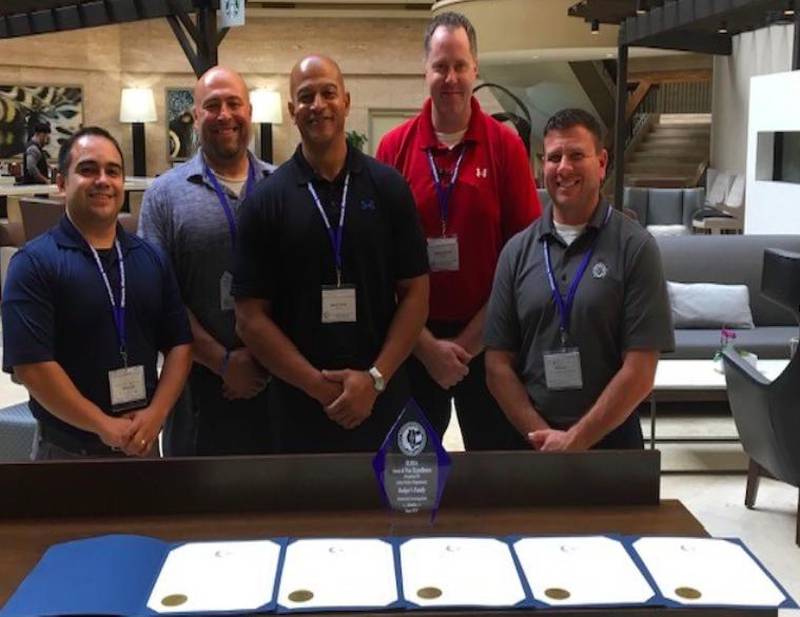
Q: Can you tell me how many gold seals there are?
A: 5